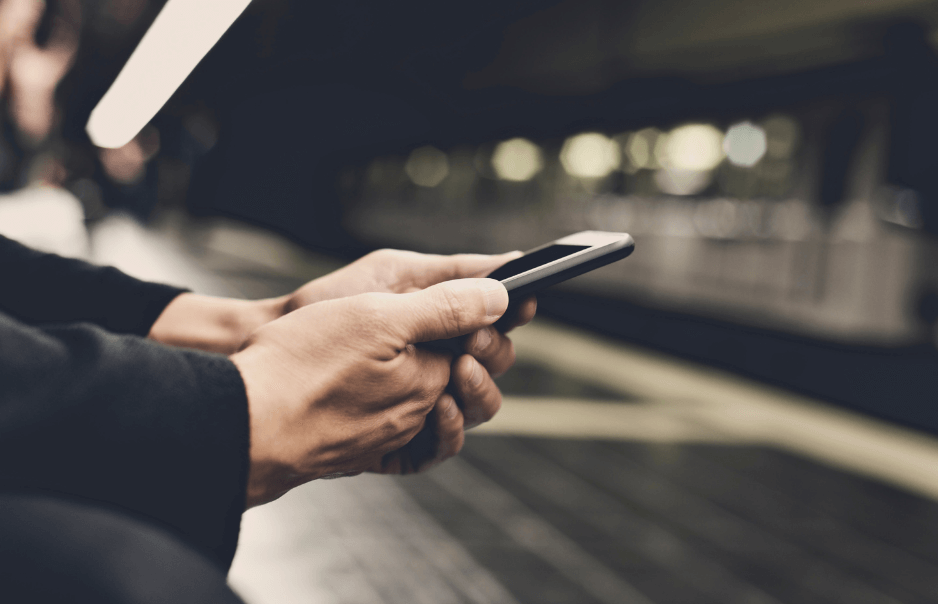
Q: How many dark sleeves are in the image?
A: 2